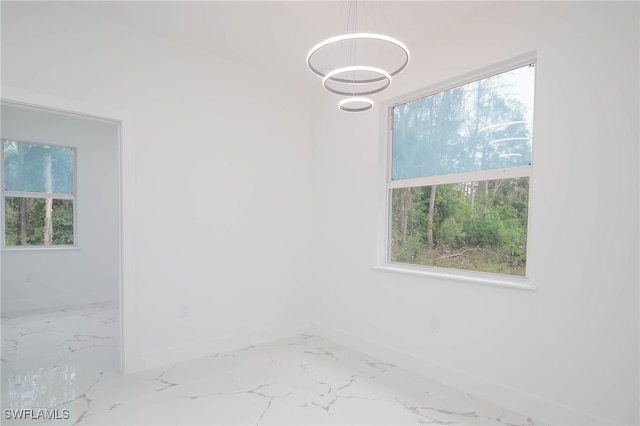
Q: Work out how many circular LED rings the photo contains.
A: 3